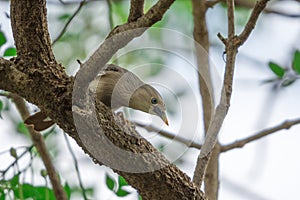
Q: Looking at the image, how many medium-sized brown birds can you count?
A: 1